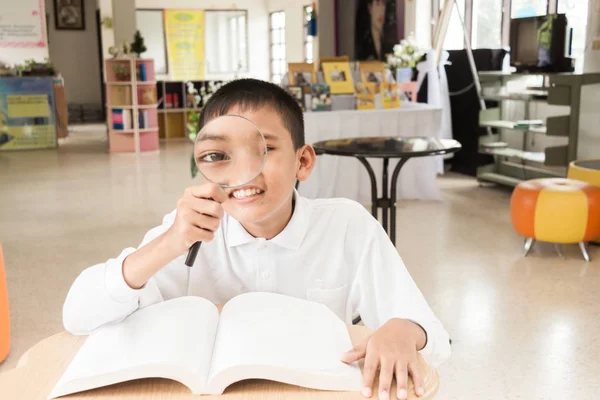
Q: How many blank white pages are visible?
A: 2